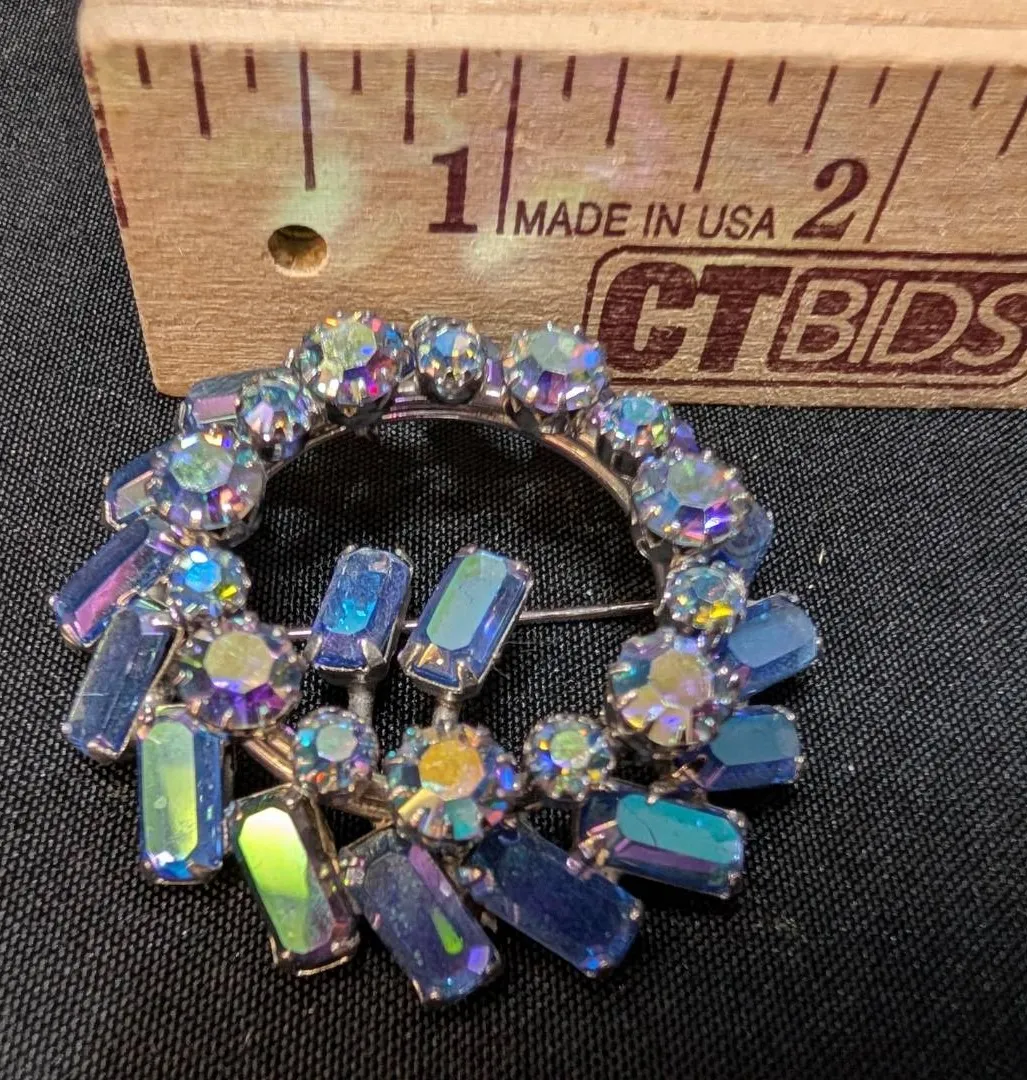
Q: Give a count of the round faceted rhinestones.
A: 14